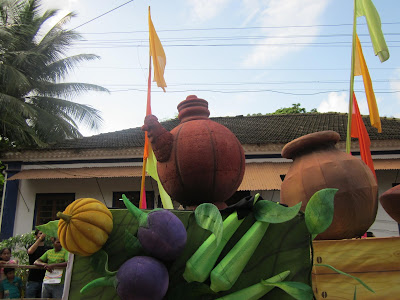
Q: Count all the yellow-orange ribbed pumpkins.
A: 1